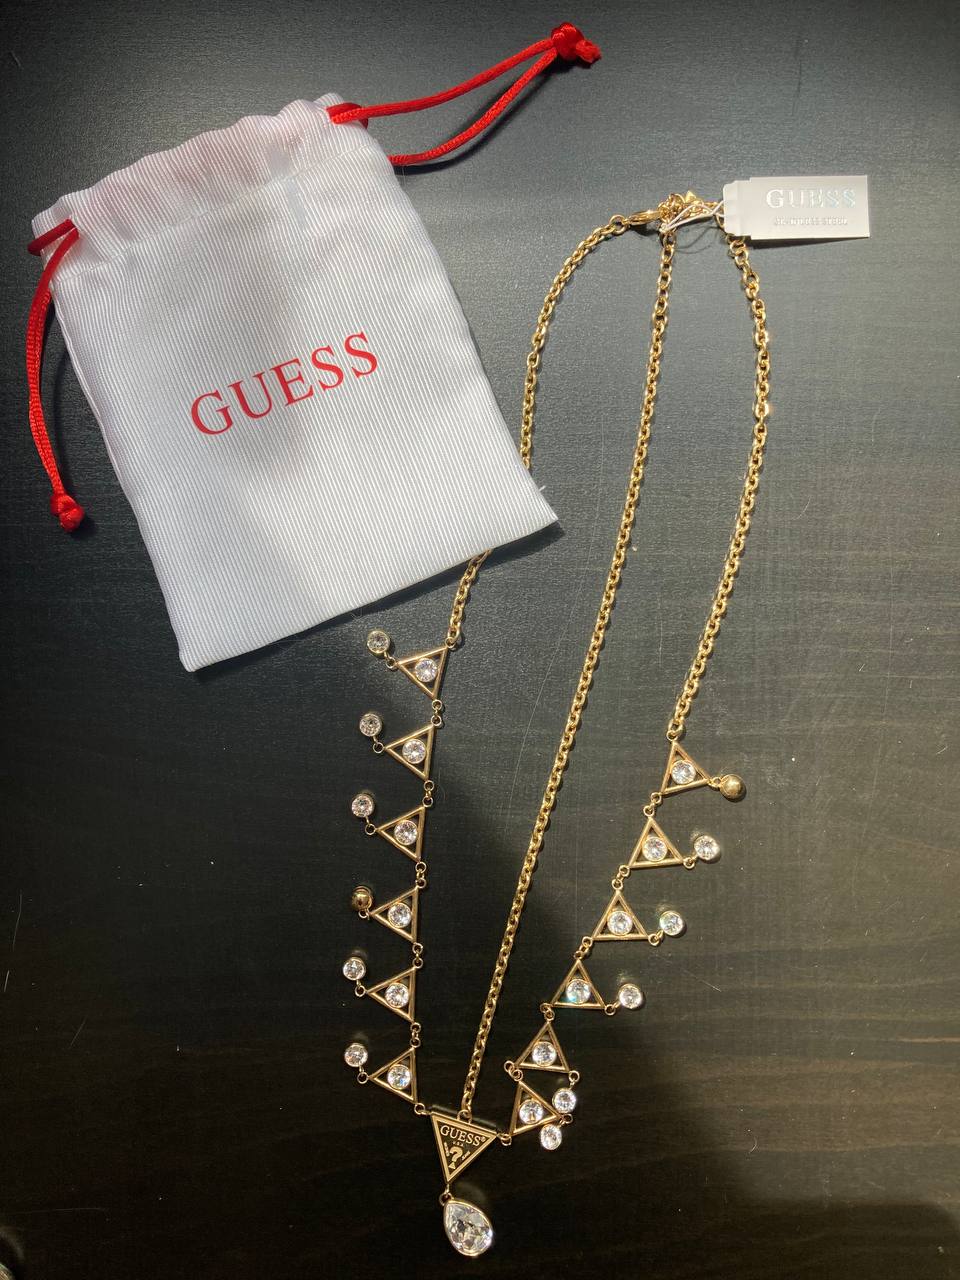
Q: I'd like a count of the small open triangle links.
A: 12